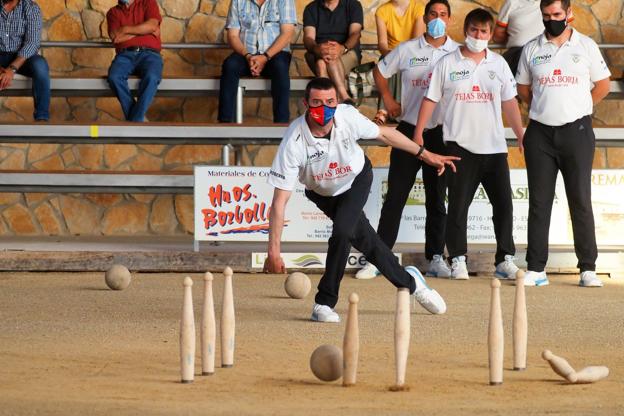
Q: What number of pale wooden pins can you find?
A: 9